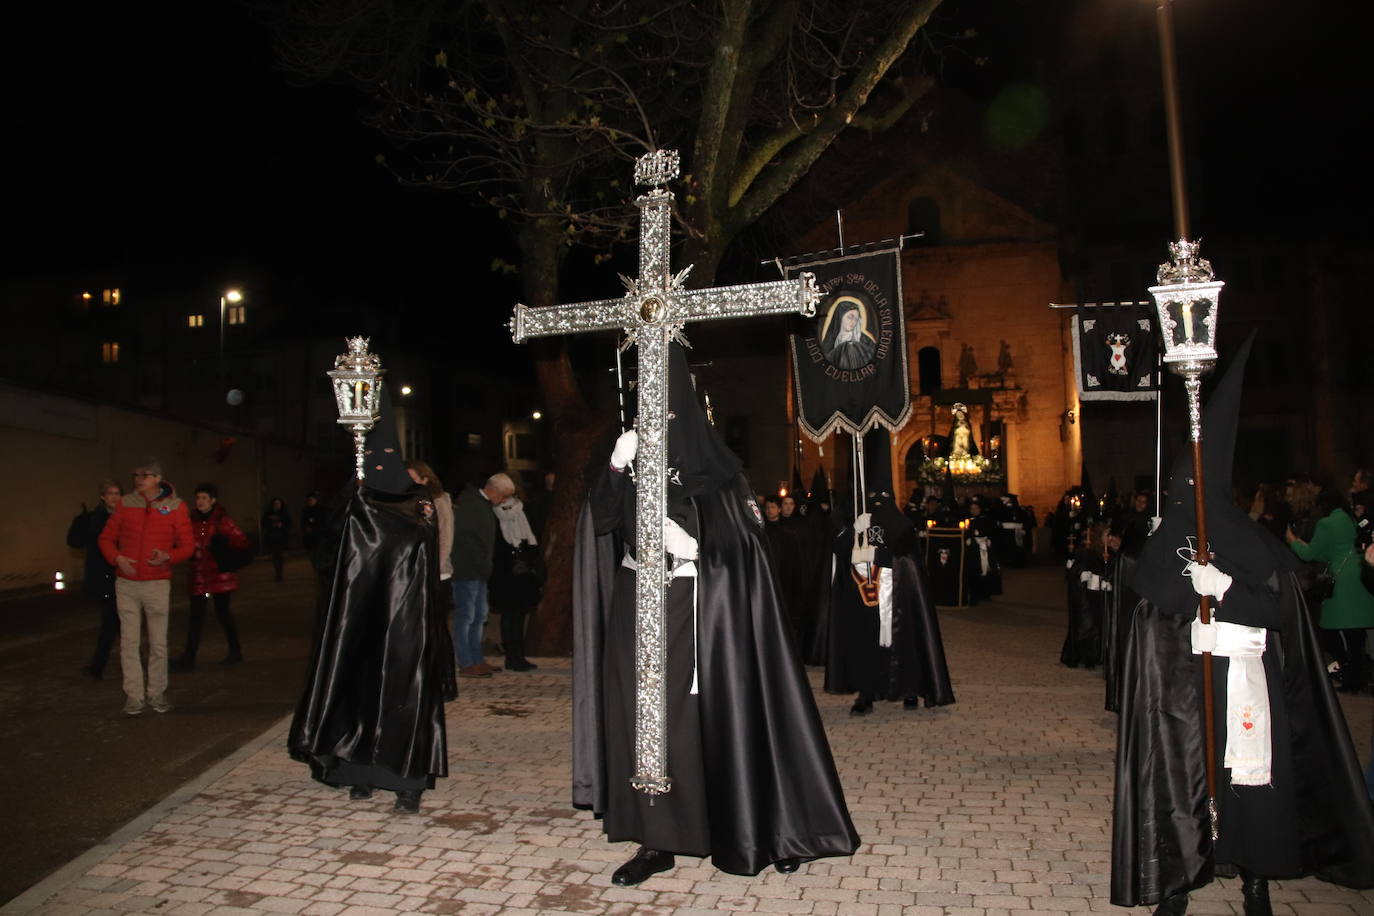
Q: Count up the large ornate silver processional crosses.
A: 1